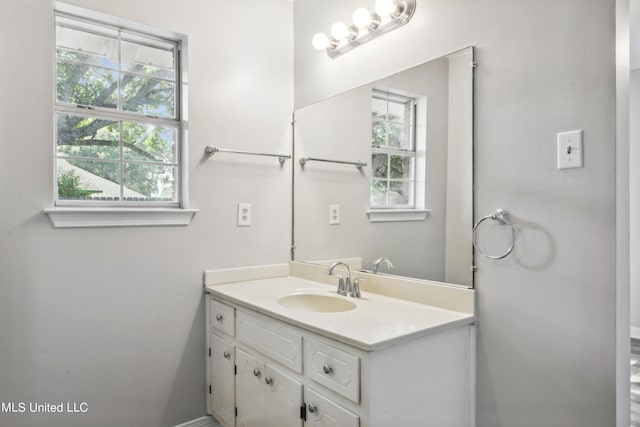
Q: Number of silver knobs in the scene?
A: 6